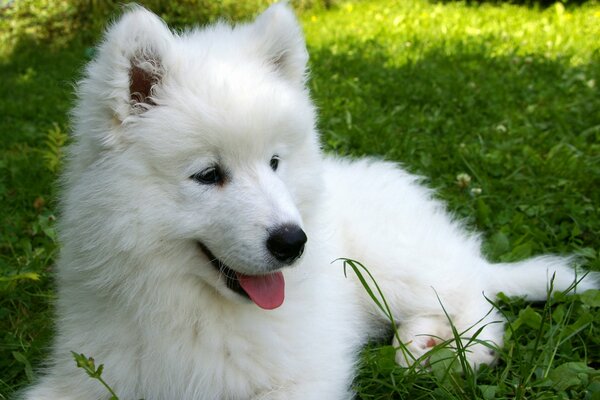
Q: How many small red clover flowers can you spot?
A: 0